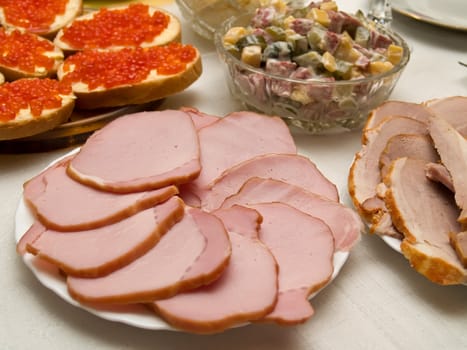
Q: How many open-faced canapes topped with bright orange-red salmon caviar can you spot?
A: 5